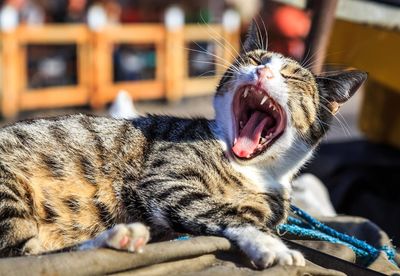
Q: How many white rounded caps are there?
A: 4